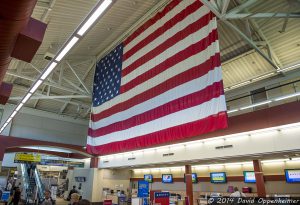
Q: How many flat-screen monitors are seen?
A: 6